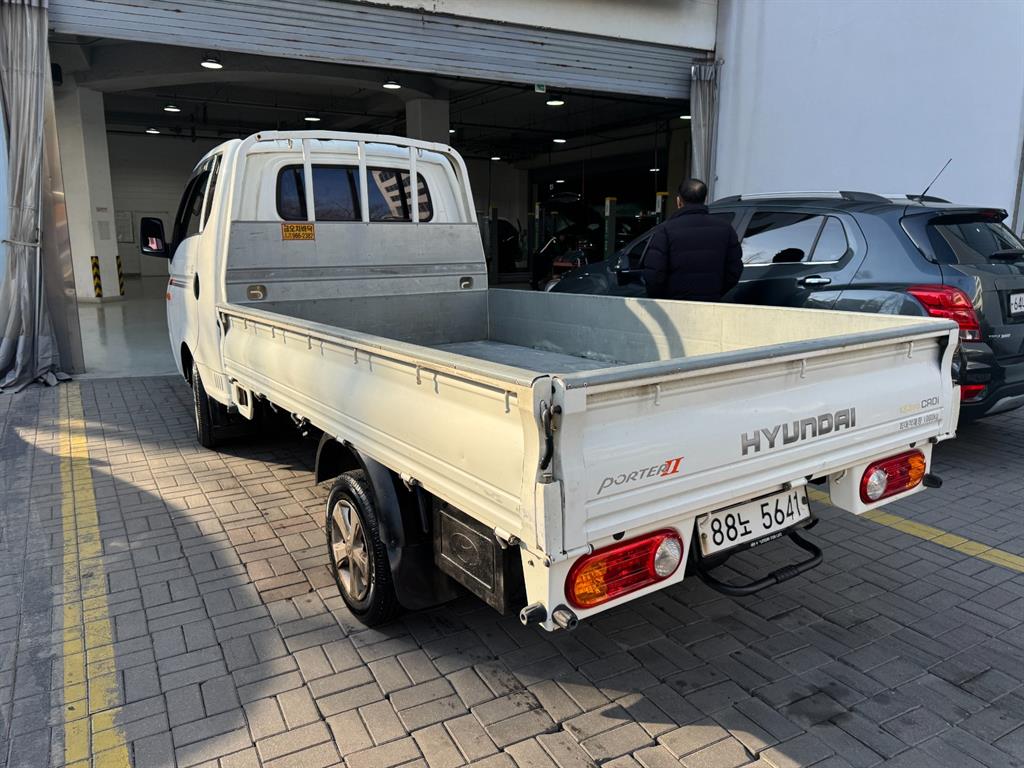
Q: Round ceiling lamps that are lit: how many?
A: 12